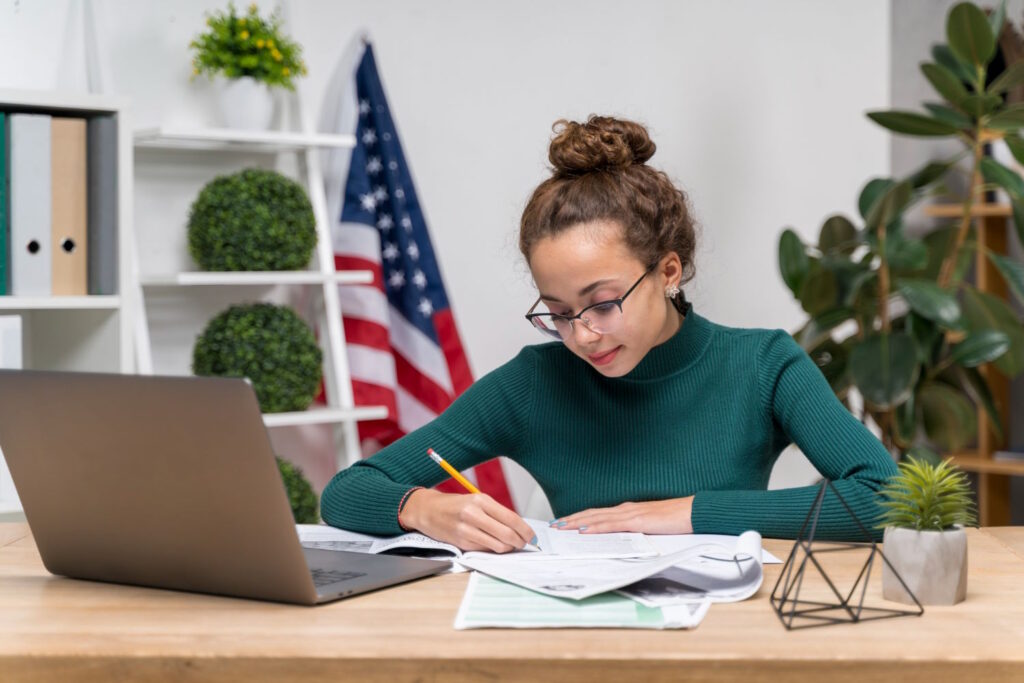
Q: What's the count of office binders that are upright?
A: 4